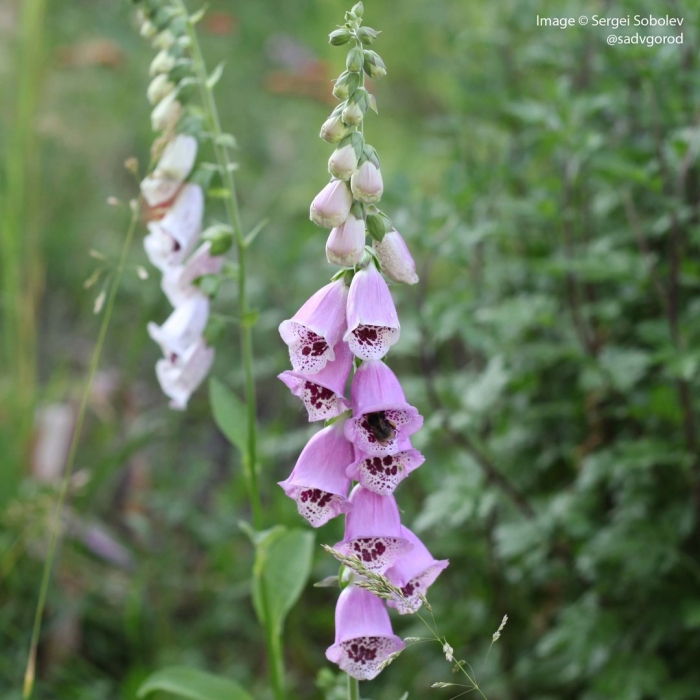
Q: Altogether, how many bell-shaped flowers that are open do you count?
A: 9